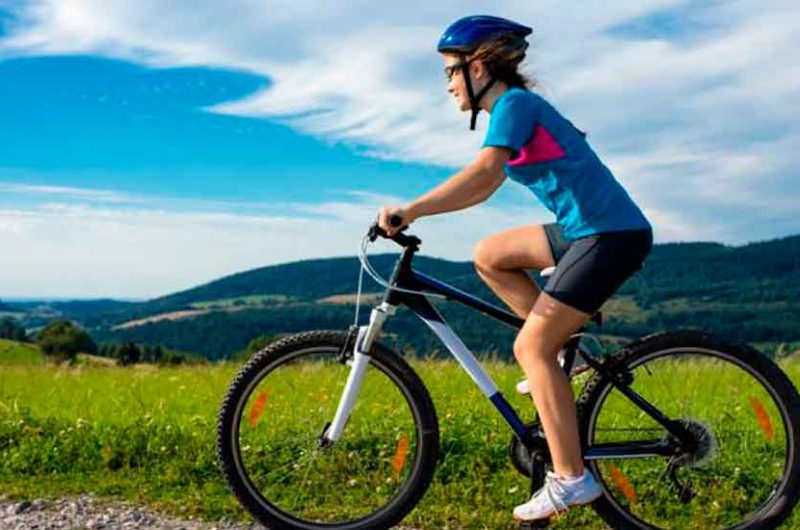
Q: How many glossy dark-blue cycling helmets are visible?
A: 1